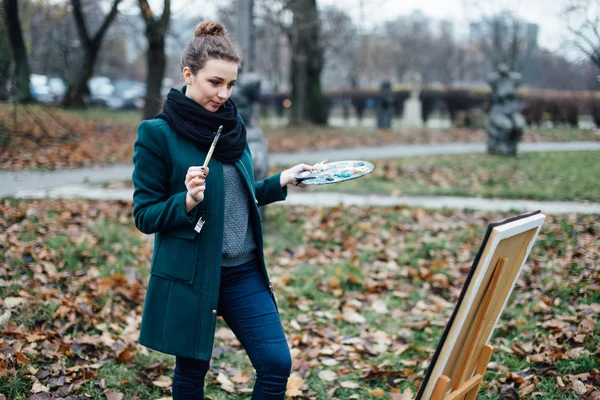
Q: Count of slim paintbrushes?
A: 1